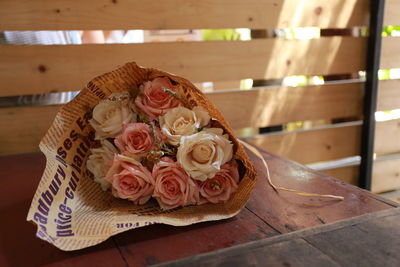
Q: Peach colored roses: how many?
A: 5